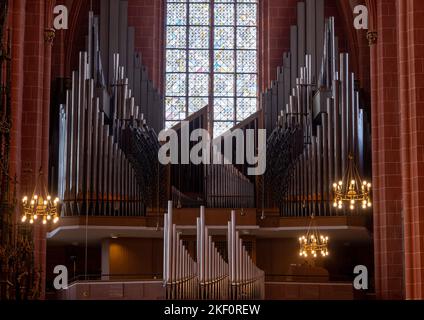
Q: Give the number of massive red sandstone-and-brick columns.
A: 2